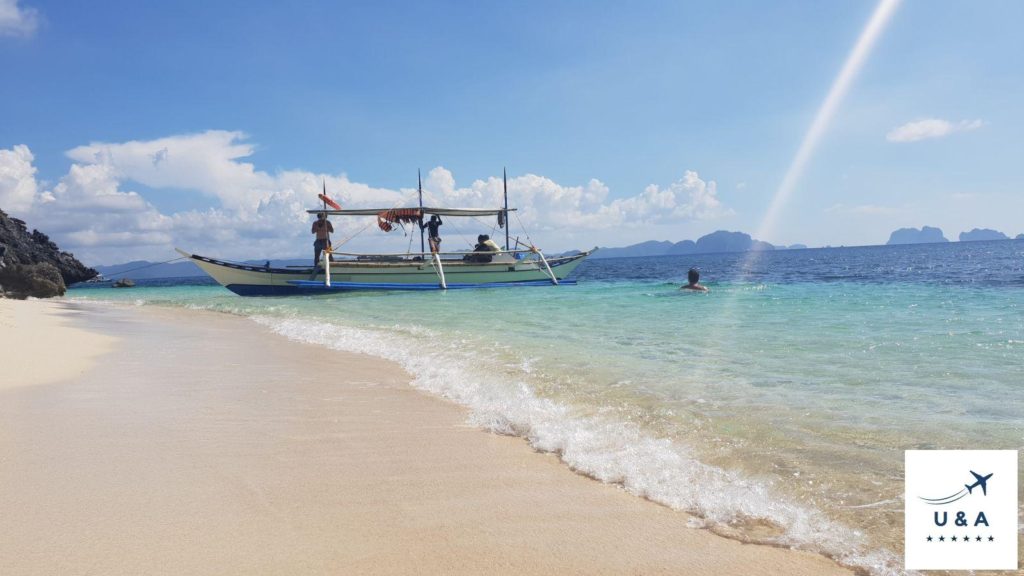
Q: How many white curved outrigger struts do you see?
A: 3